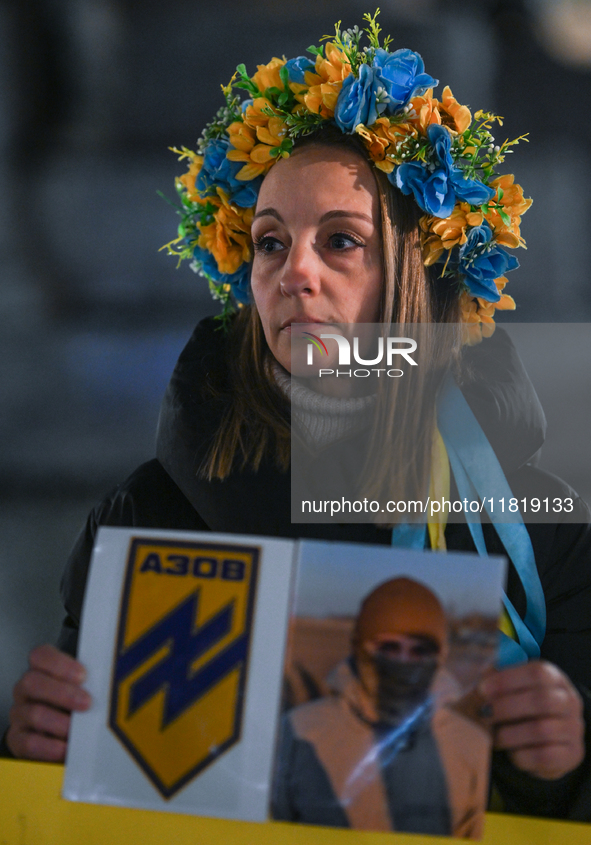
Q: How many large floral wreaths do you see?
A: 1